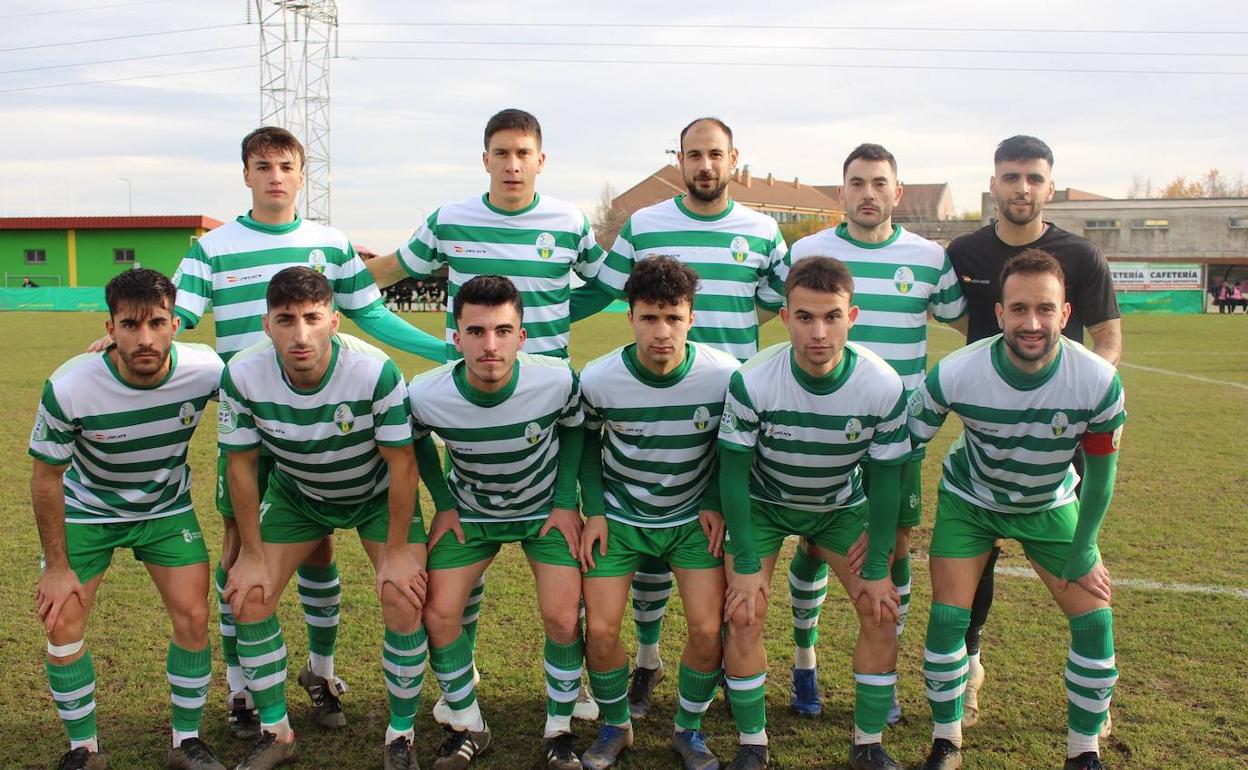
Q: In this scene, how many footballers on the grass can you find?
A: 11